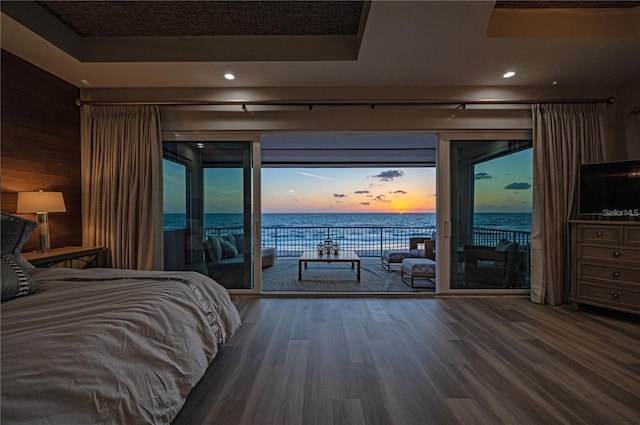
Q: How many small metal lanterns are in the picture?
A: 3